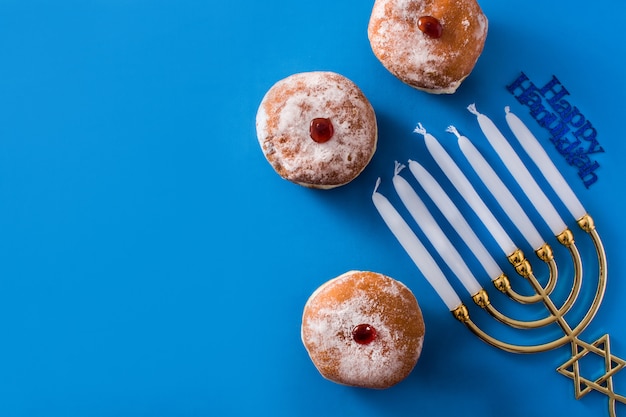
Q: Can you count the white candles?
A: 7